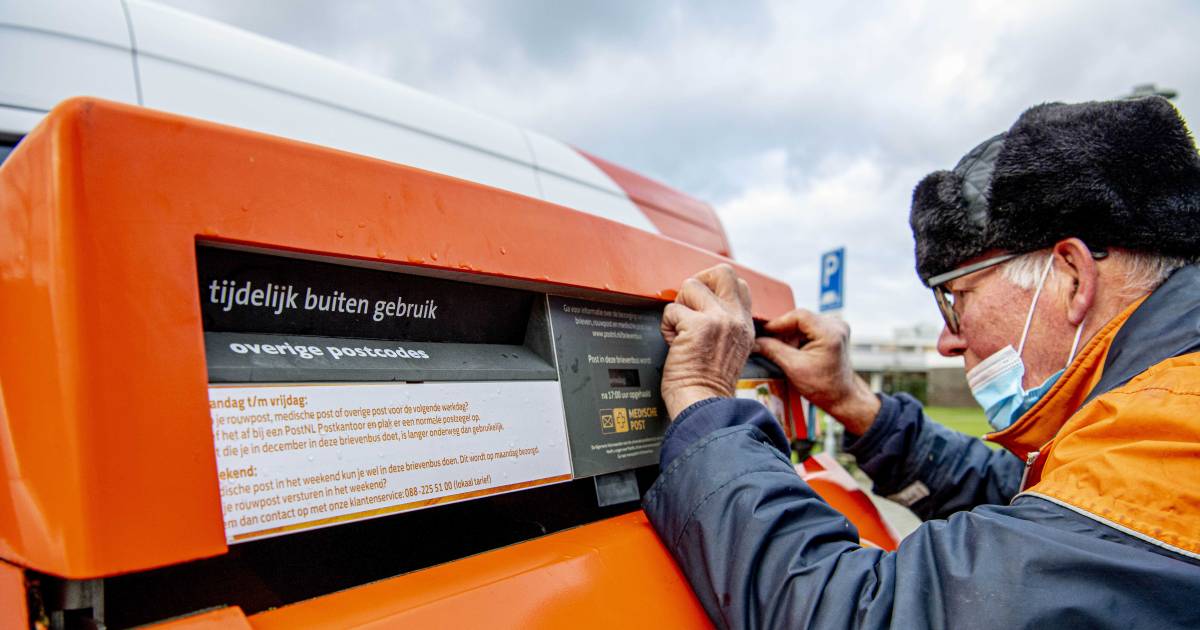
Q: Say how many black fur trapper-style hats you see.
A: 1